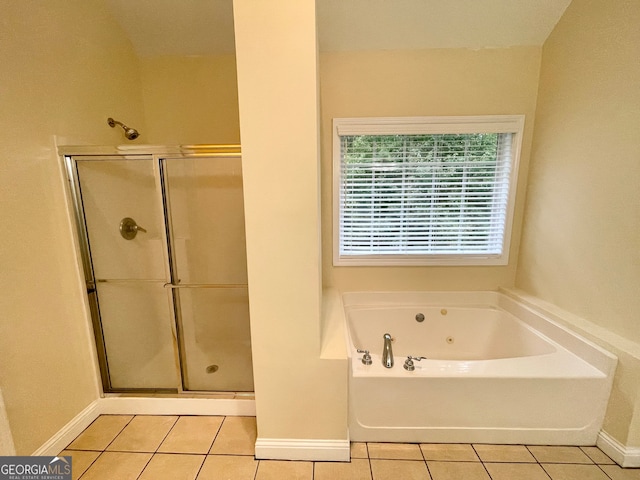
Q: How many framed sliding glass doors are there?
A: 2